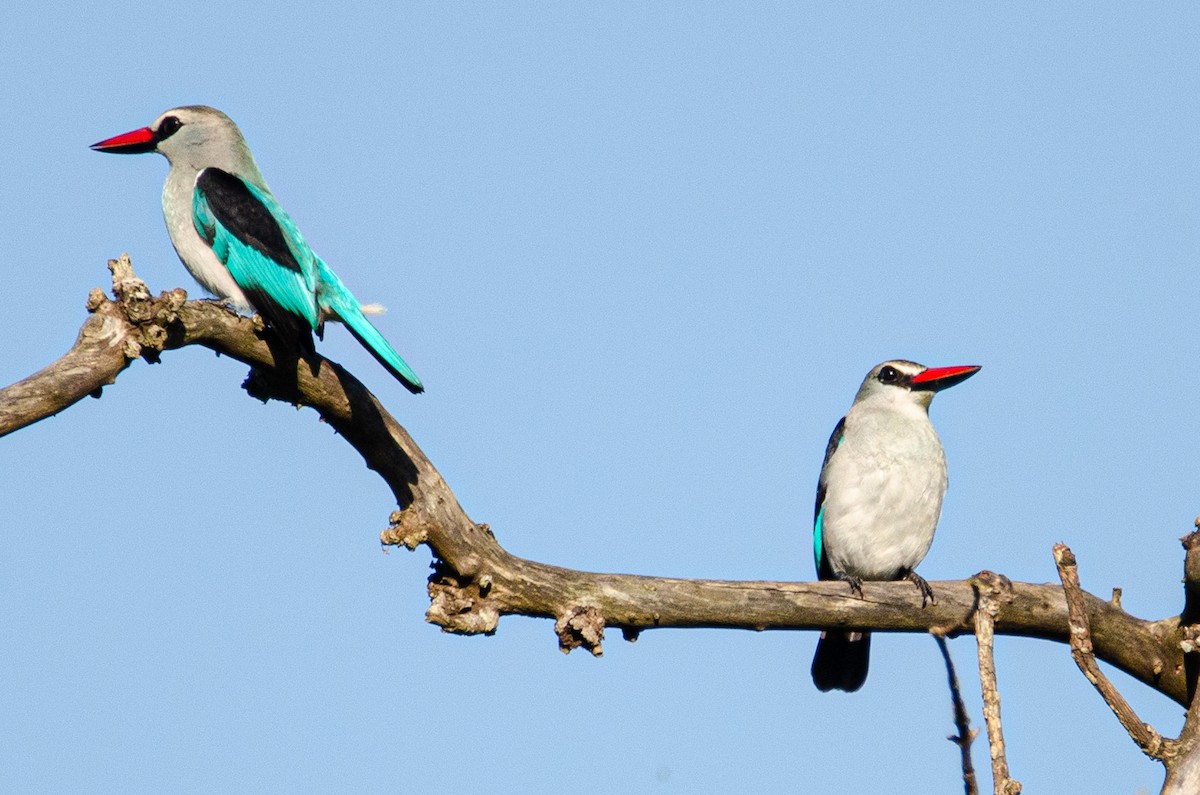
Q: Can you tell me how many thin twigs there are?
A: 3